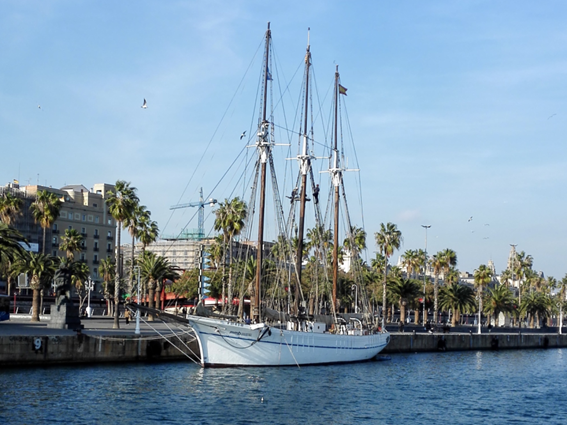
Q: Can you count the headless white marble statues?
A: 0